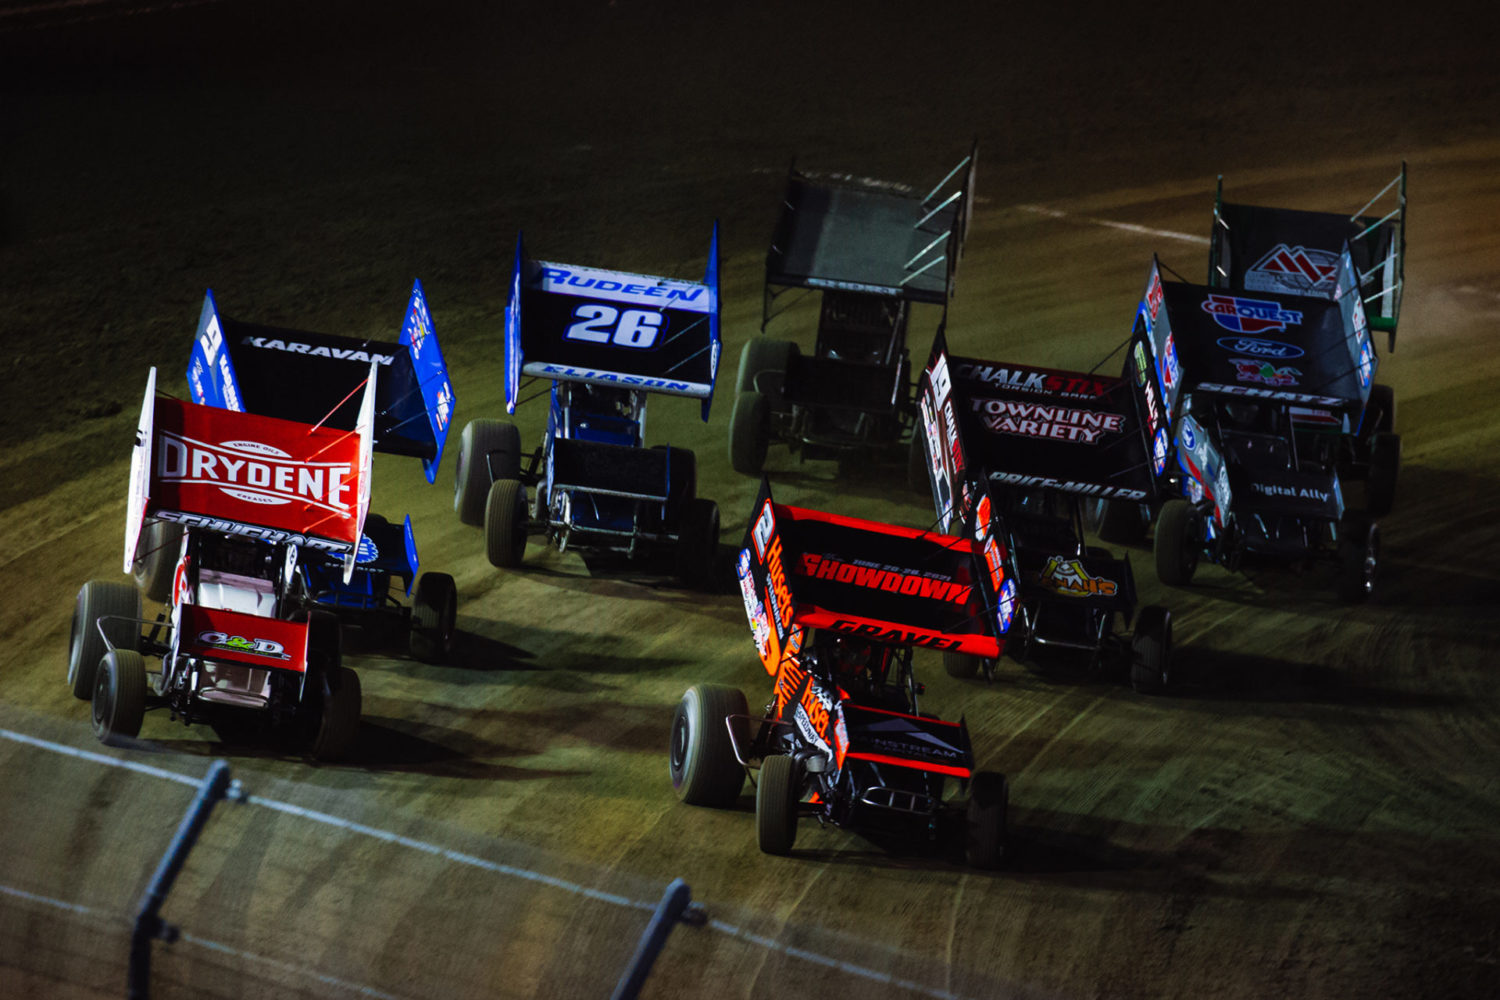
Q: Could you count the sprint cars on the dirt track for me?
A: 8